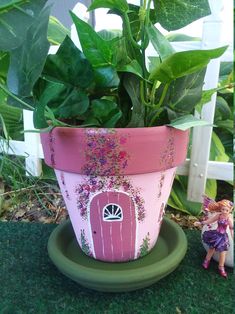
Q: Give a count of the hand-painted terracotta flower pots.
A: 1